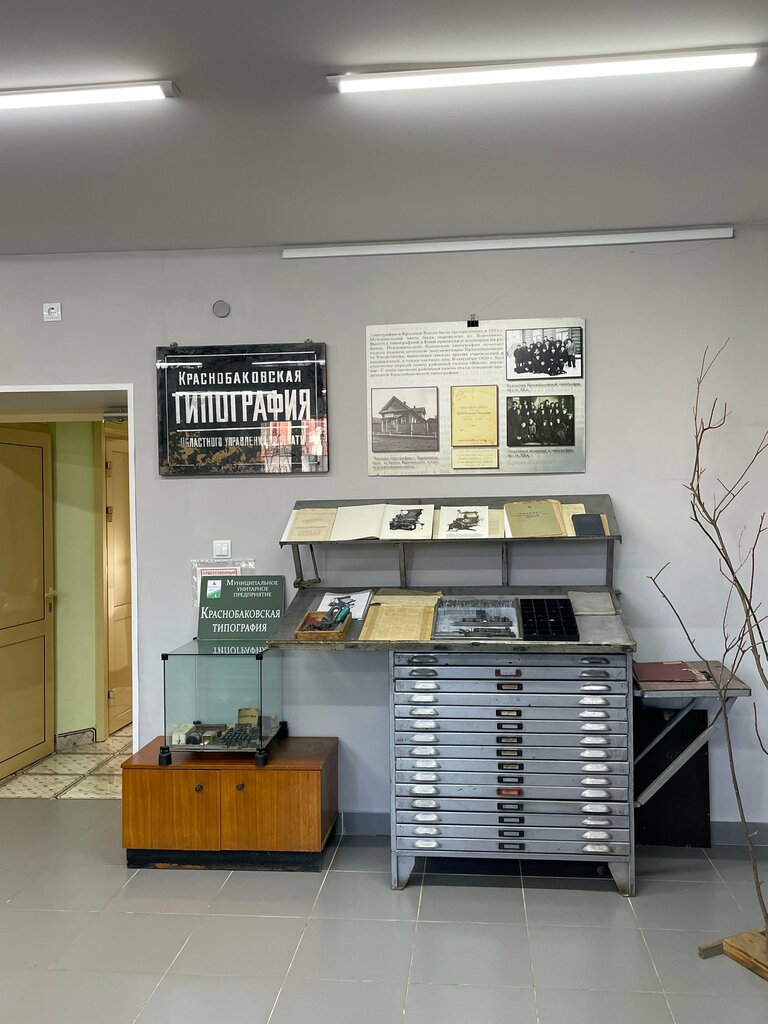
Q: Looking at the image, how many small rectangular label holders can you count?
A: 13